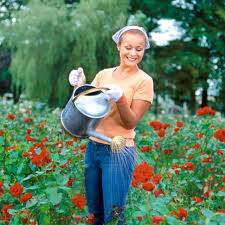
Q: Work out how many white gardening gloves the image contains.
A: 2